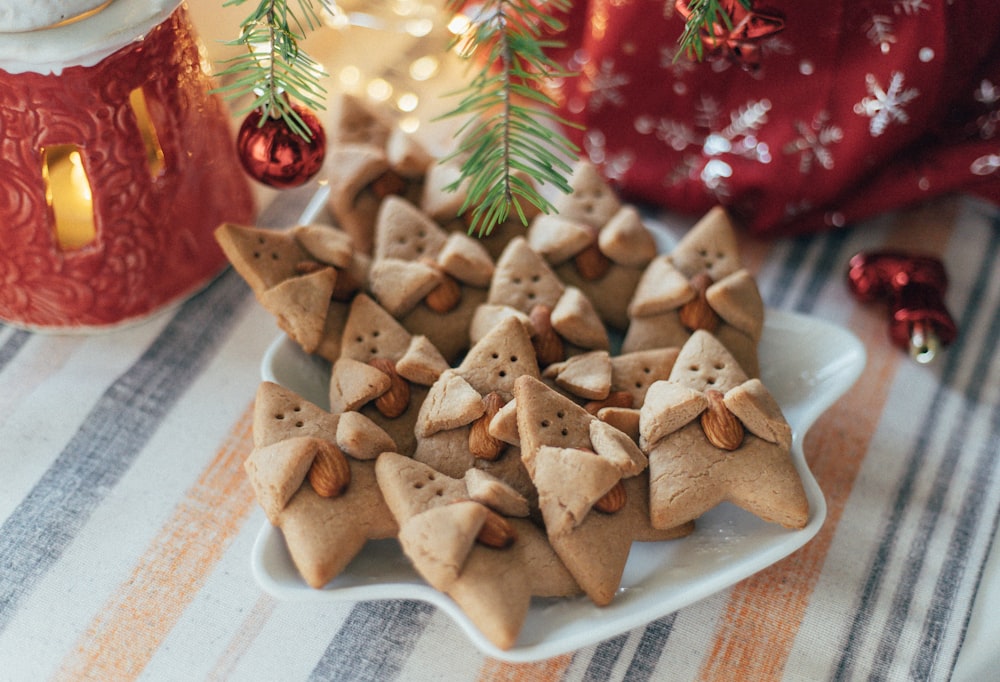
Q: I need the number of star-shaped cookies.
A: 14